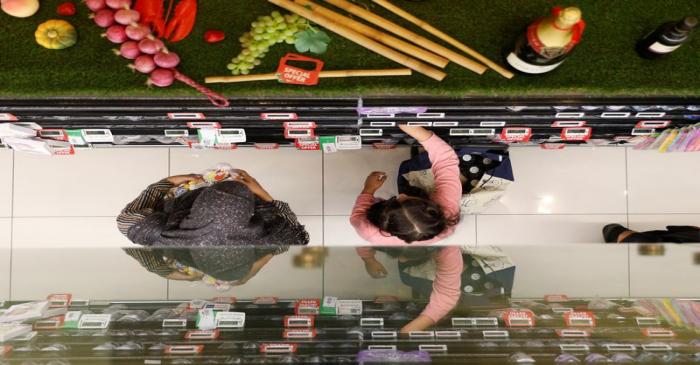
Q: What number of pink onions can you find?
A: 11